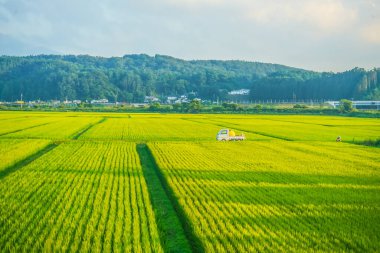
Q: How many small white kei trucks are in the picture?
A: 1